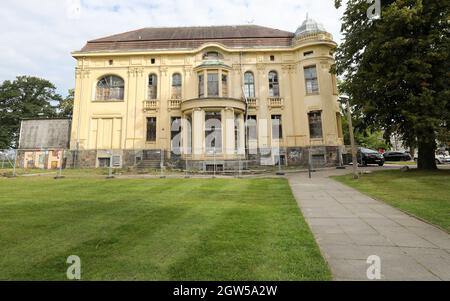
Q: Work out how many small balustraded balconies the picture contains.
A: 4